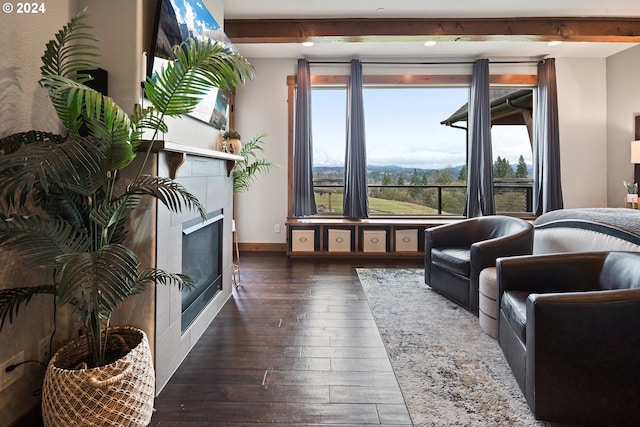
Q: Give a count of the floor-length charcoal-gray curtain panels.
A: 4